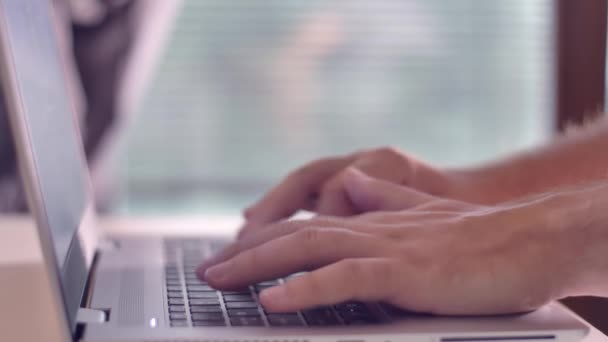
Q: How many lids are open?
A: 1